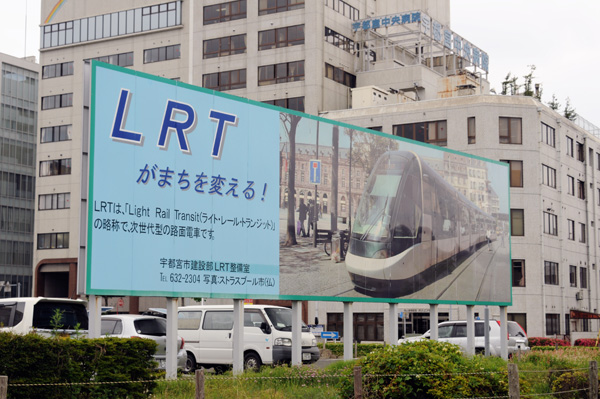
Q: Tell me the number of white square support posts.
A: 9